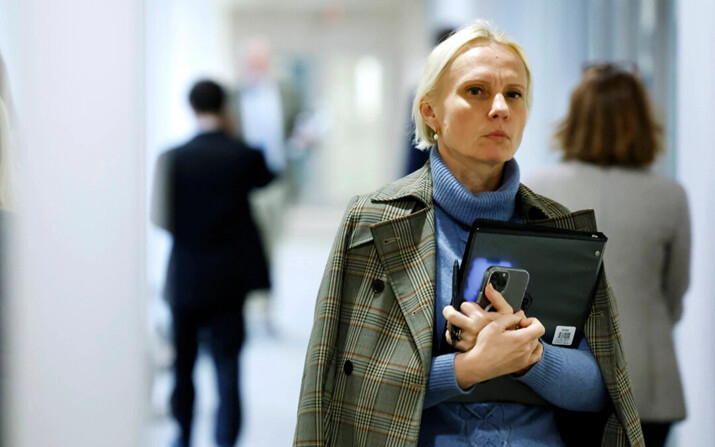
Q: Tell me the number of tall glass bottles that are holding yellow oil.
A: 0